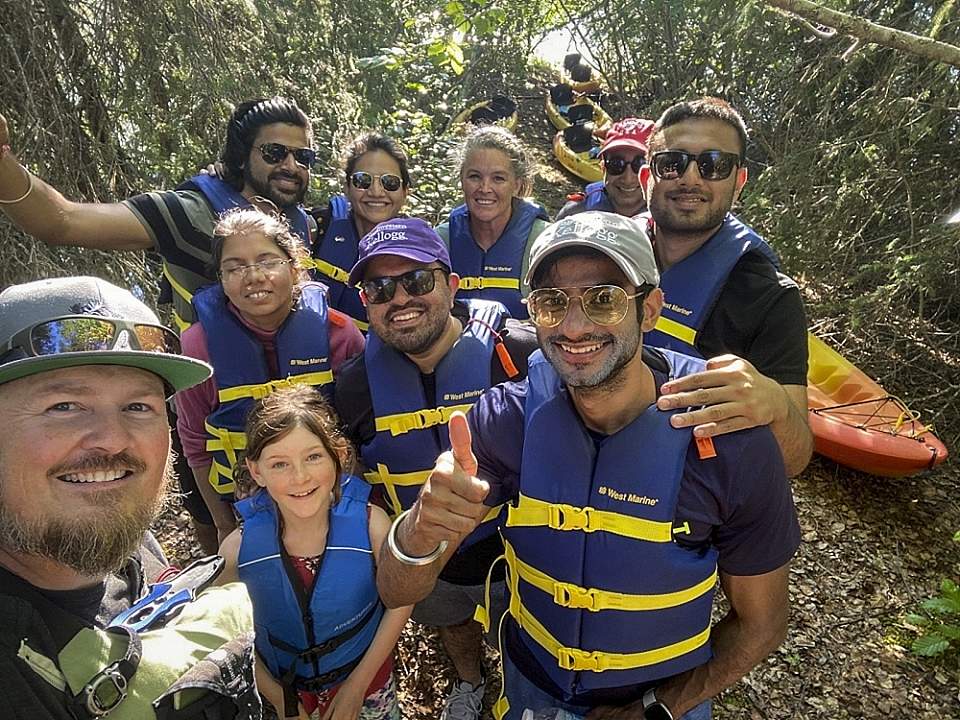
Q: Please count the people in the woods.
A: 10